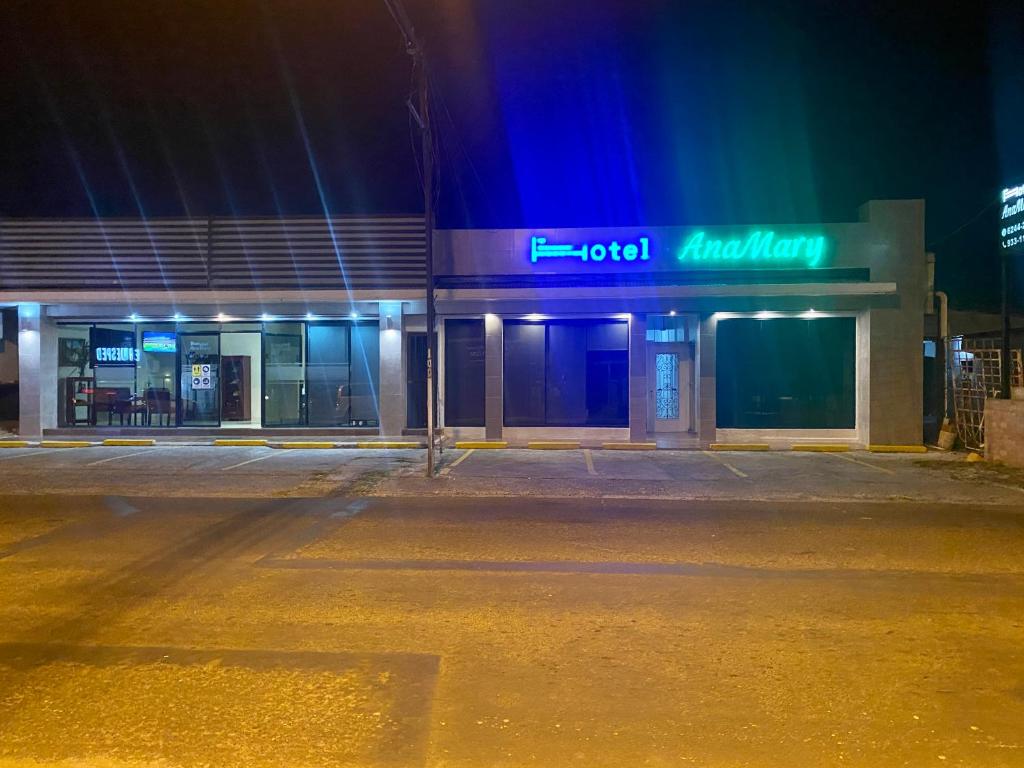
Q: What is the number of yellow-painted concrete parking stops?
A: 12